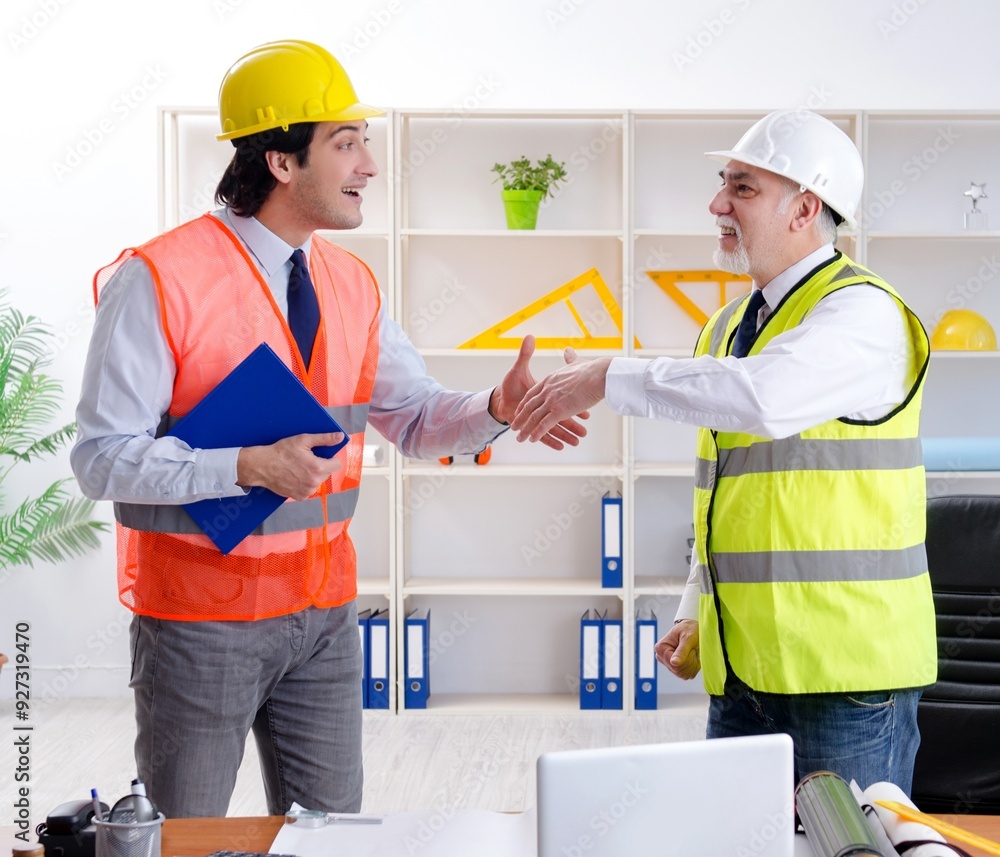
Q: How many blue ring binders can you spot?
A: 7